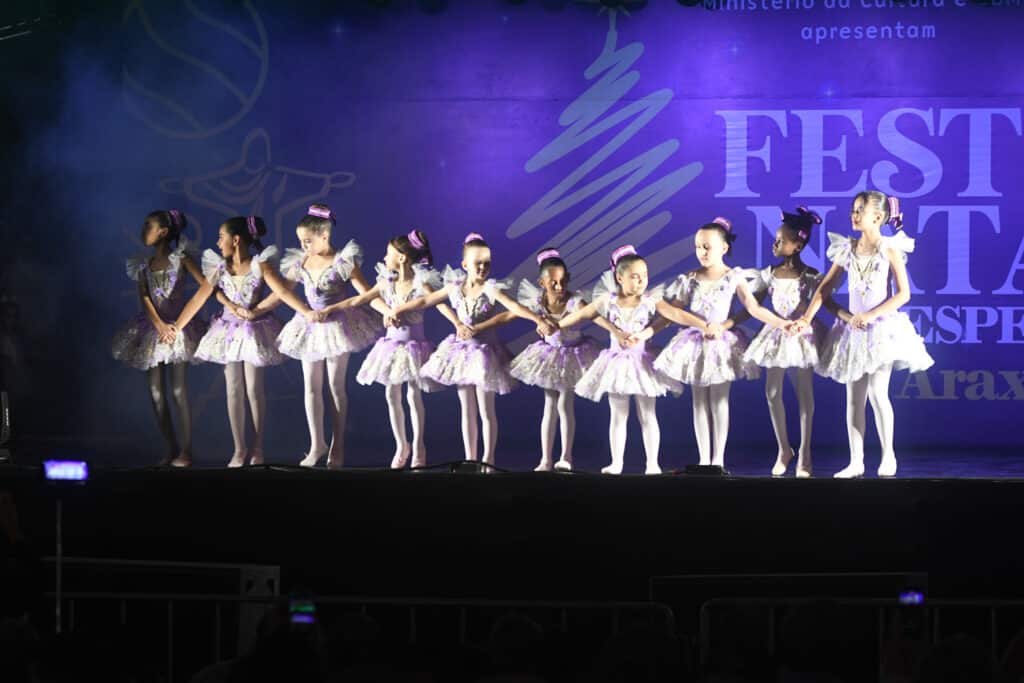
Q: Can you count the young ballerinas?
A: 10